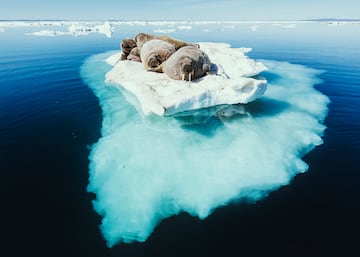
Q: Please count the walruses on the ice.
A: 4